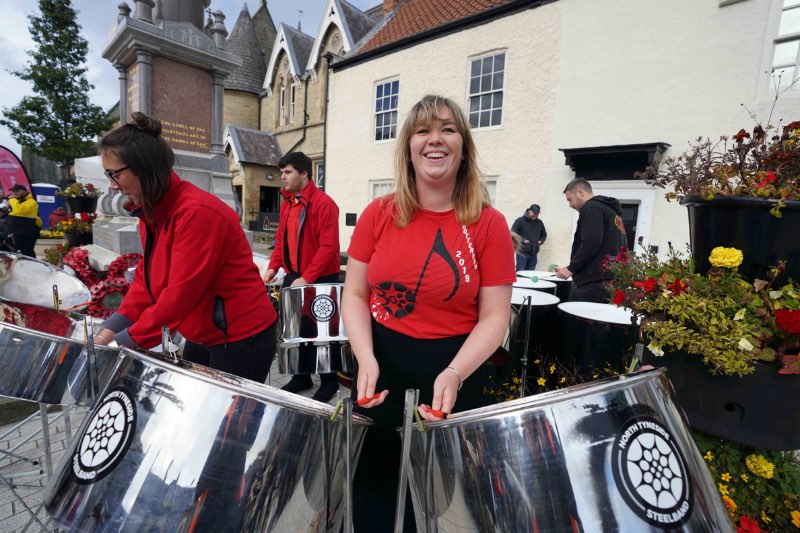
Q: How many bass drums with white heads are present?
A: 4